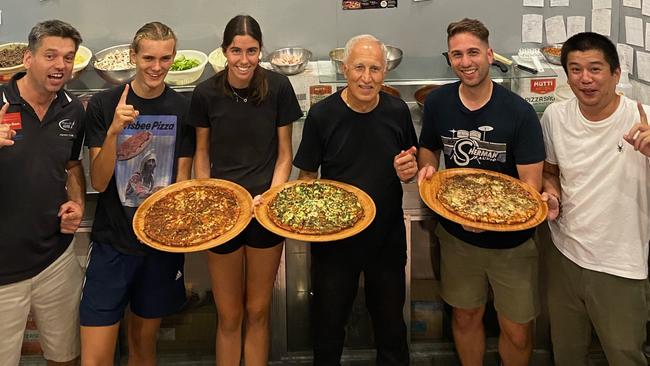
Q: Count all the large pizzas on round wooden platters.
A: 3